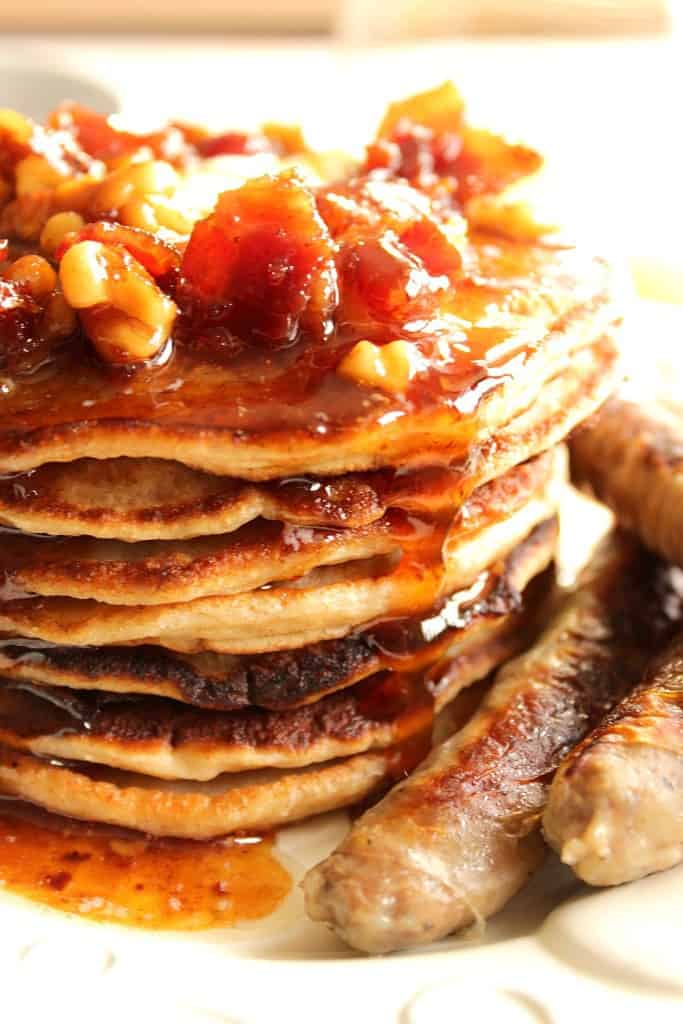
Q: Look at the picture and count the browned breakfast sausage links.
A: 3